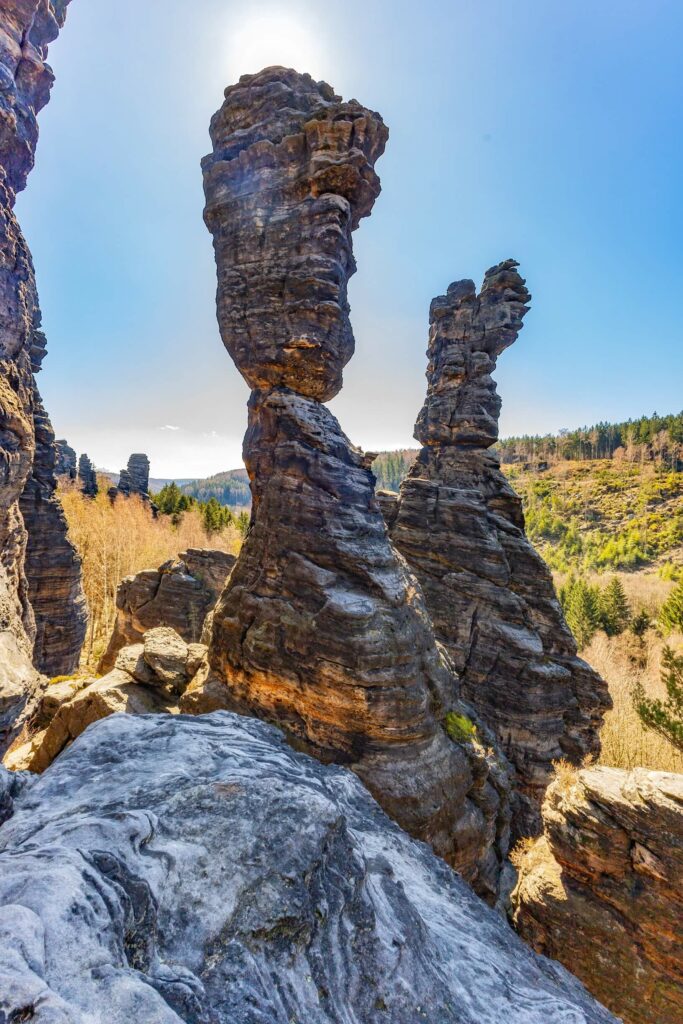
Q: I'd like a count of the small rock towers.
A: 3